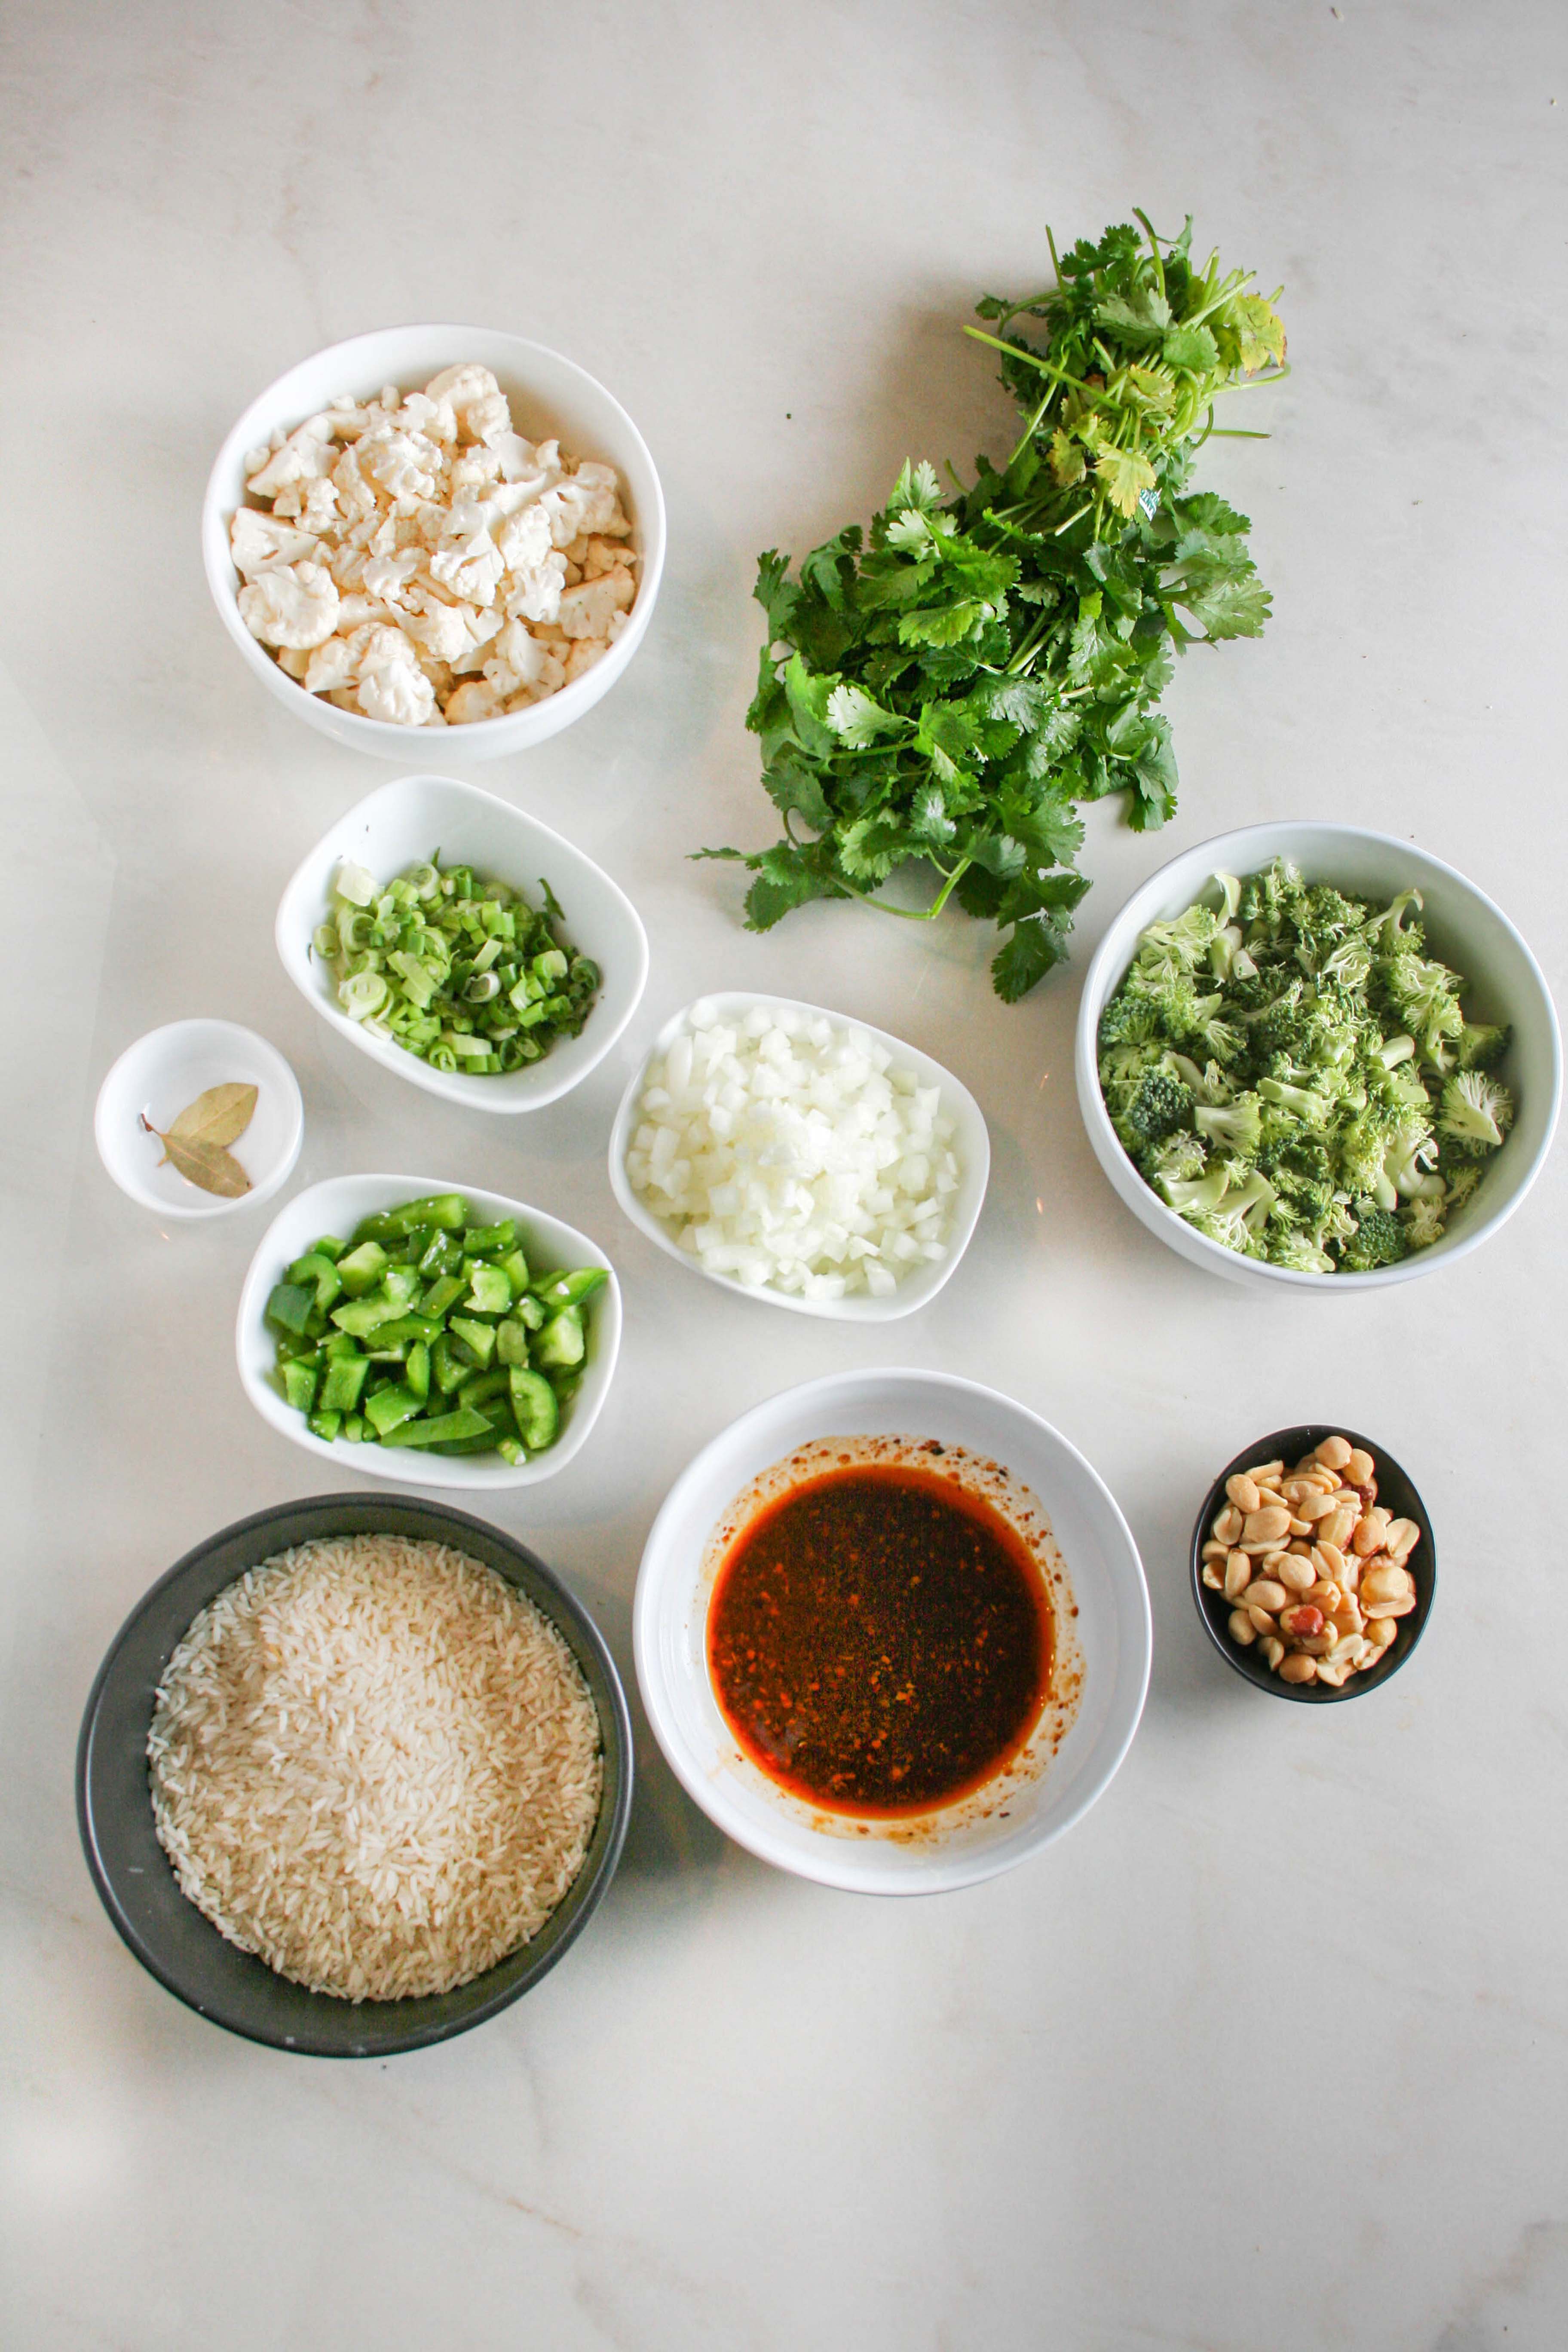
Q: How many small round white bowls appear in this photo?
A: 1